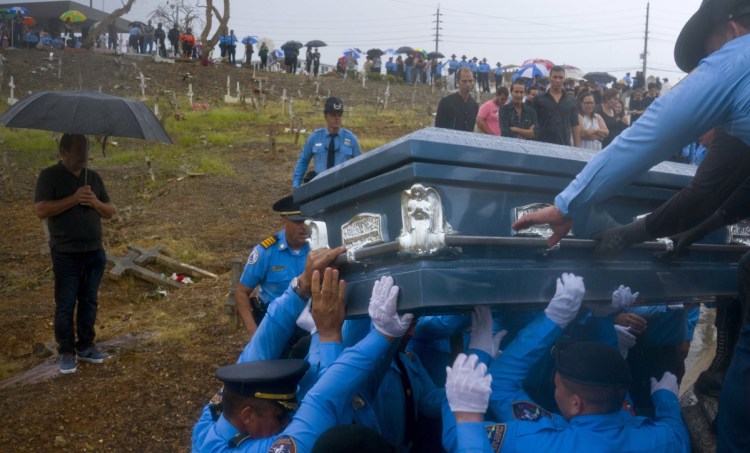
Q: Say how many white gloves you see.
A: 8